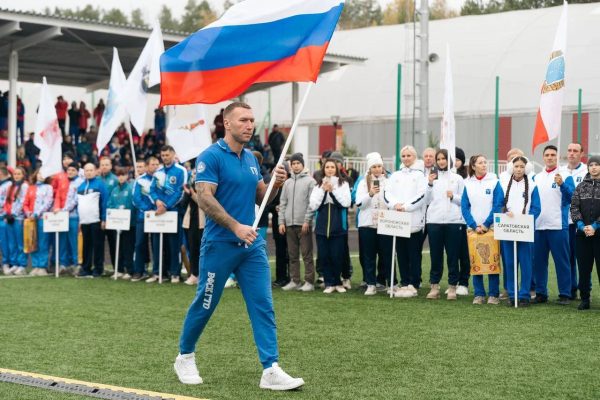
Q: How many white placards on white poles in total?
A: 5